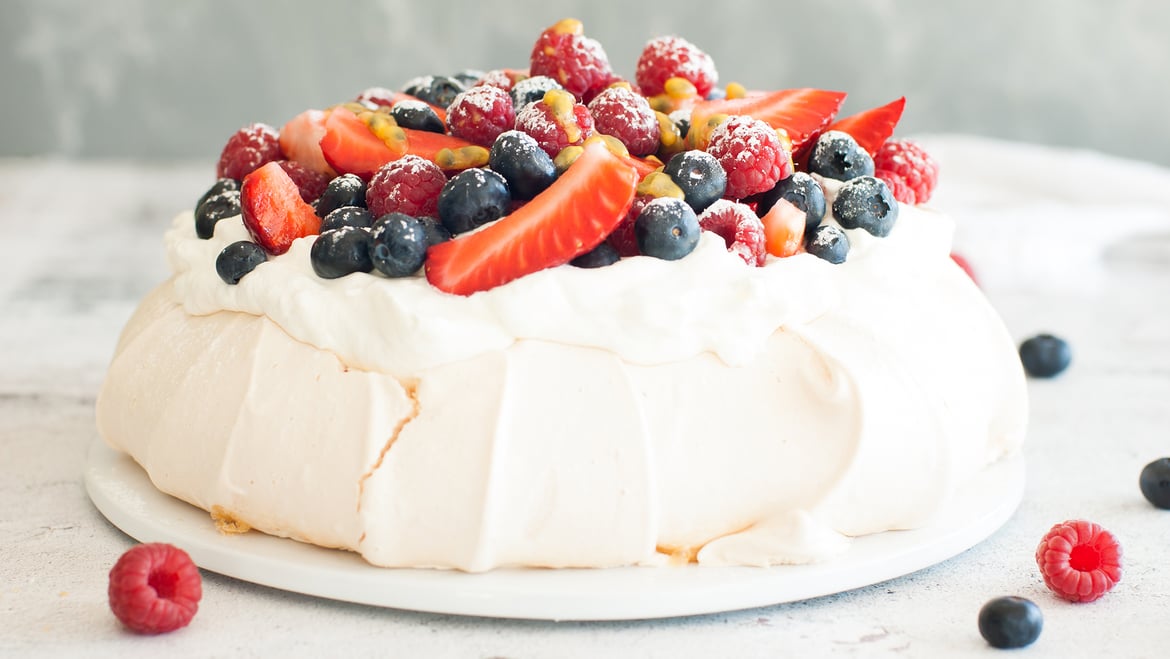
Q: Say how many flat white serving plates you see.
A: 1